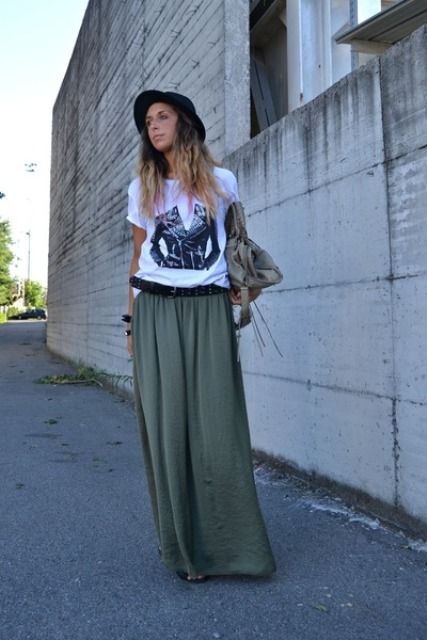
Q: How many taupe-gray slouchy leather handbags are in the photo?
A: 1